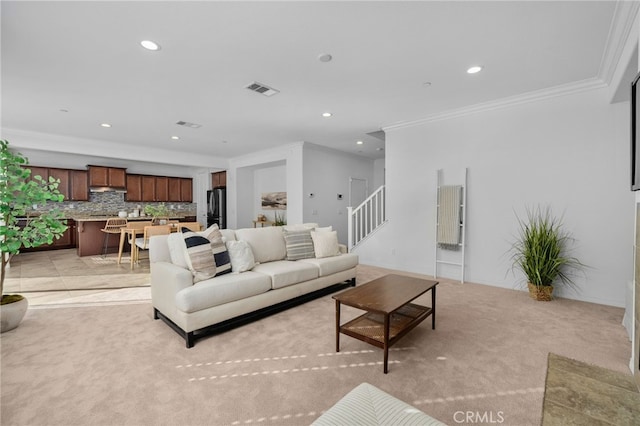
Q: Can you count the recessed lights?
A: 6